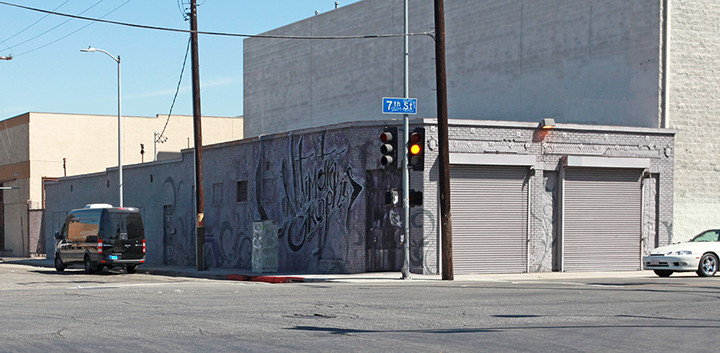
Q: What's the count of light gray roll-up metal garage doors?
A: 2